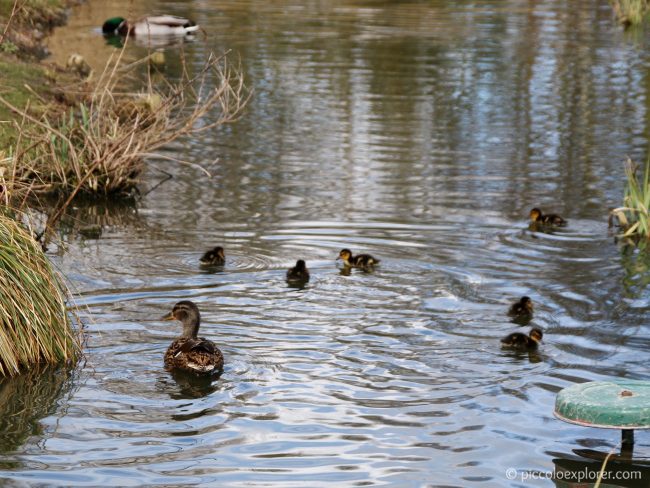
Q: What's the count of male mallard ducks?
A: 1